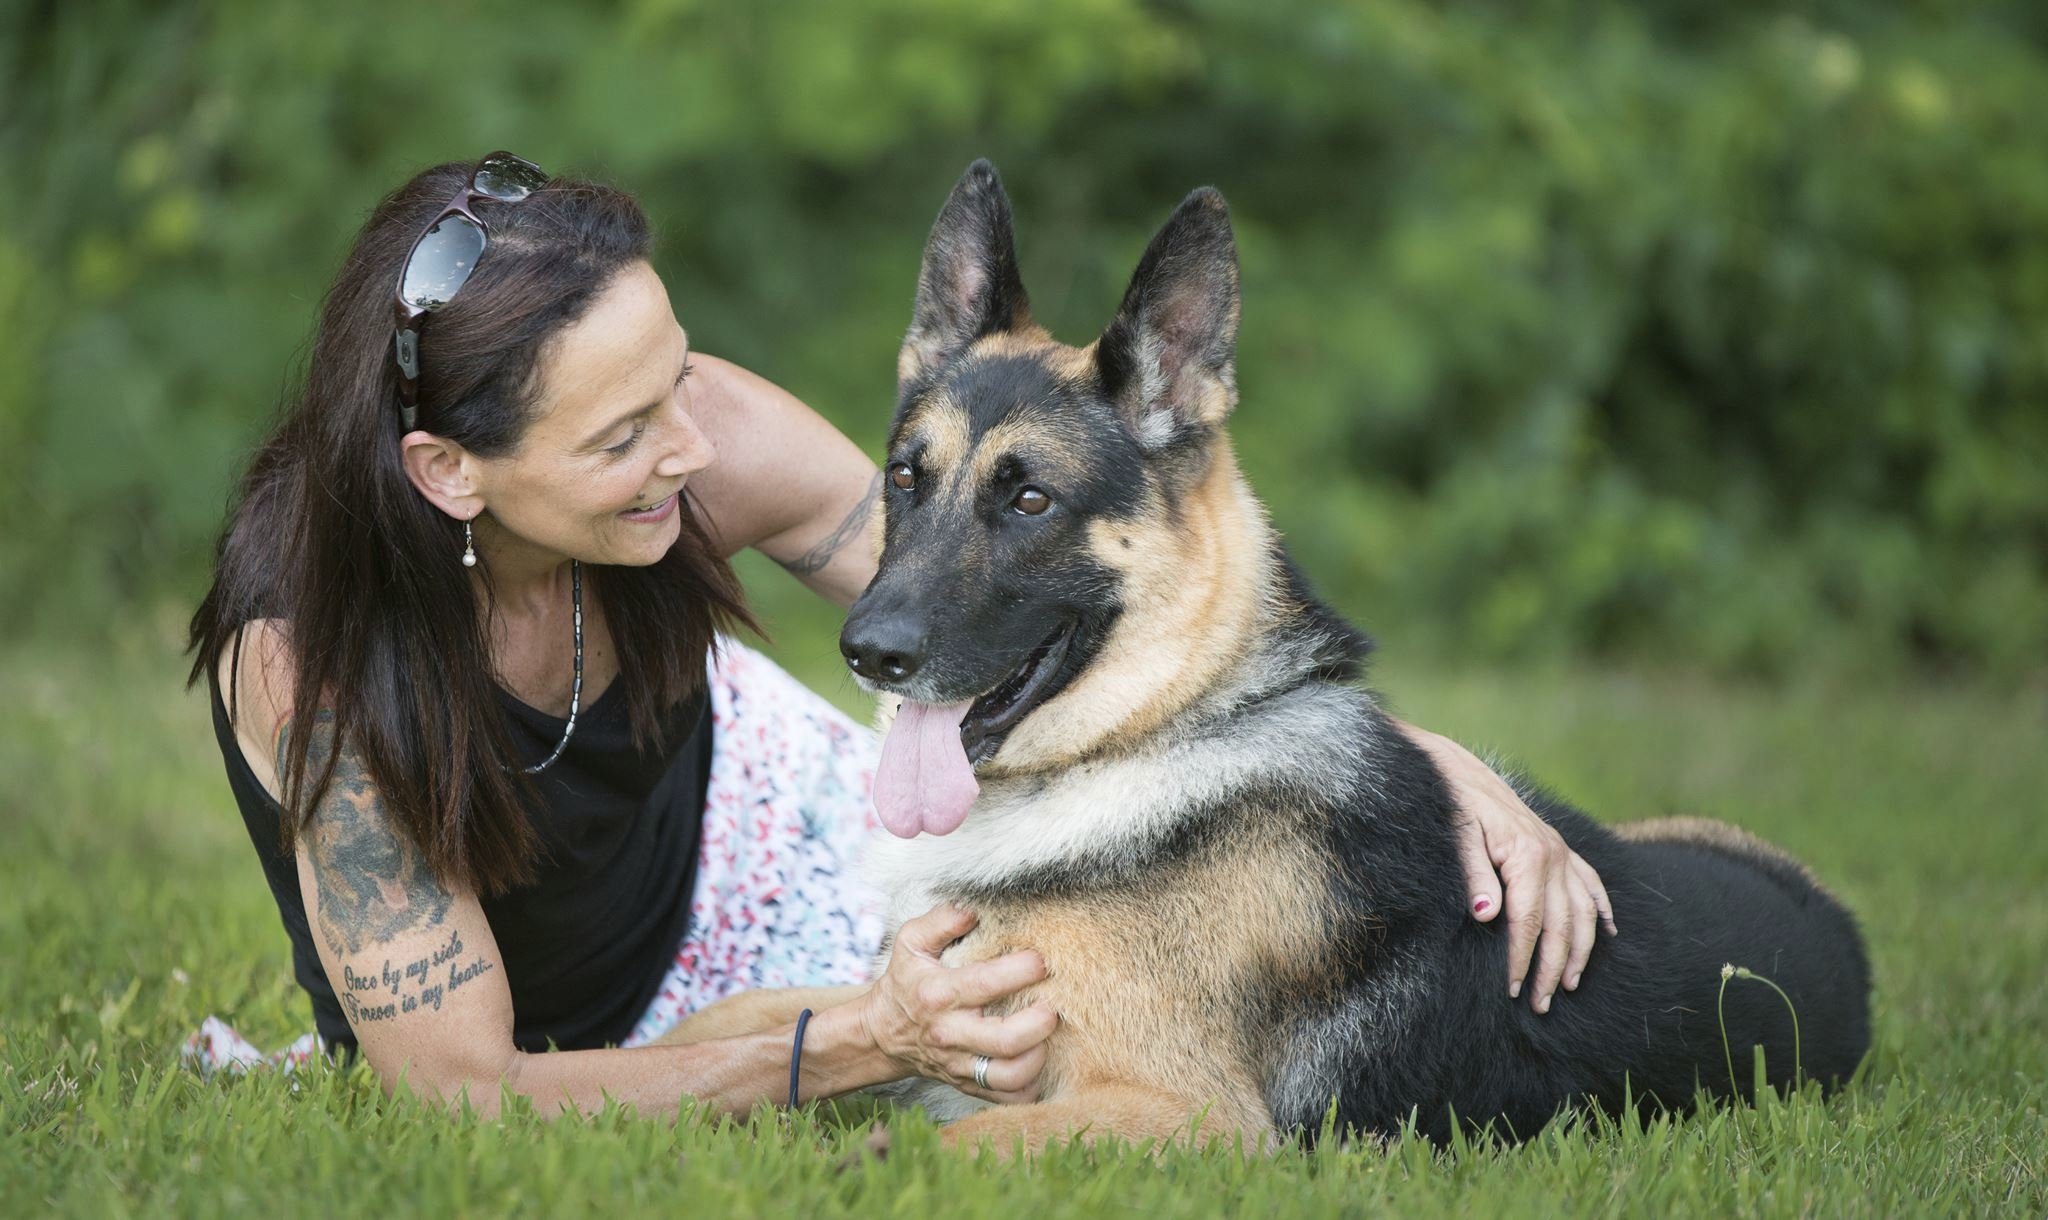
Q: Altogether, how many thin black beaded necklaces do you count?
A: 1